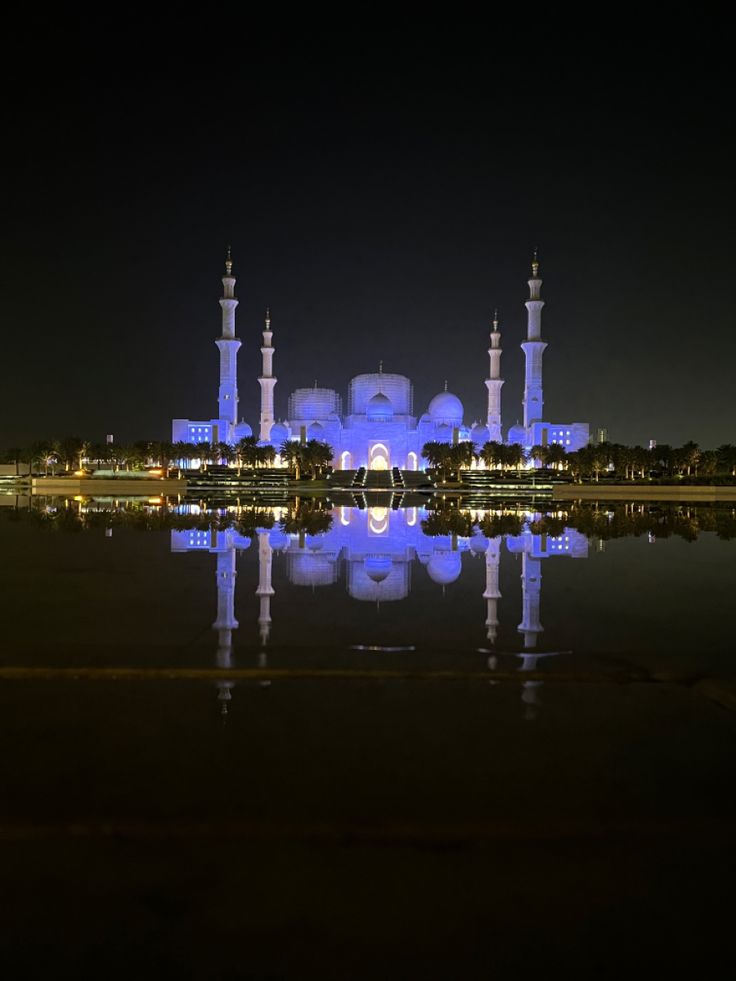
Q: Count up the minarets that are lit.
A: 4